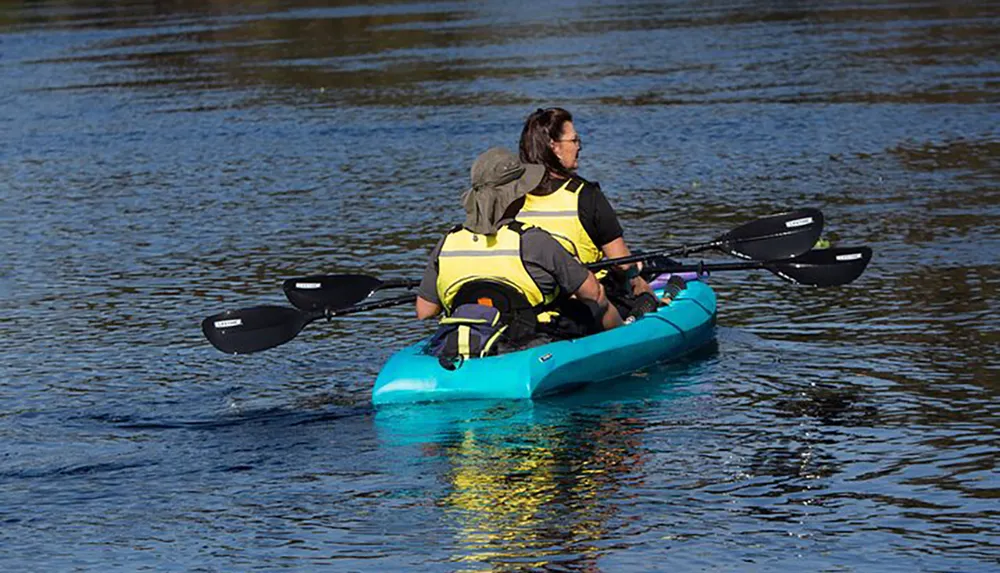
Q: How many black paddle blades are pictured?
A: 4